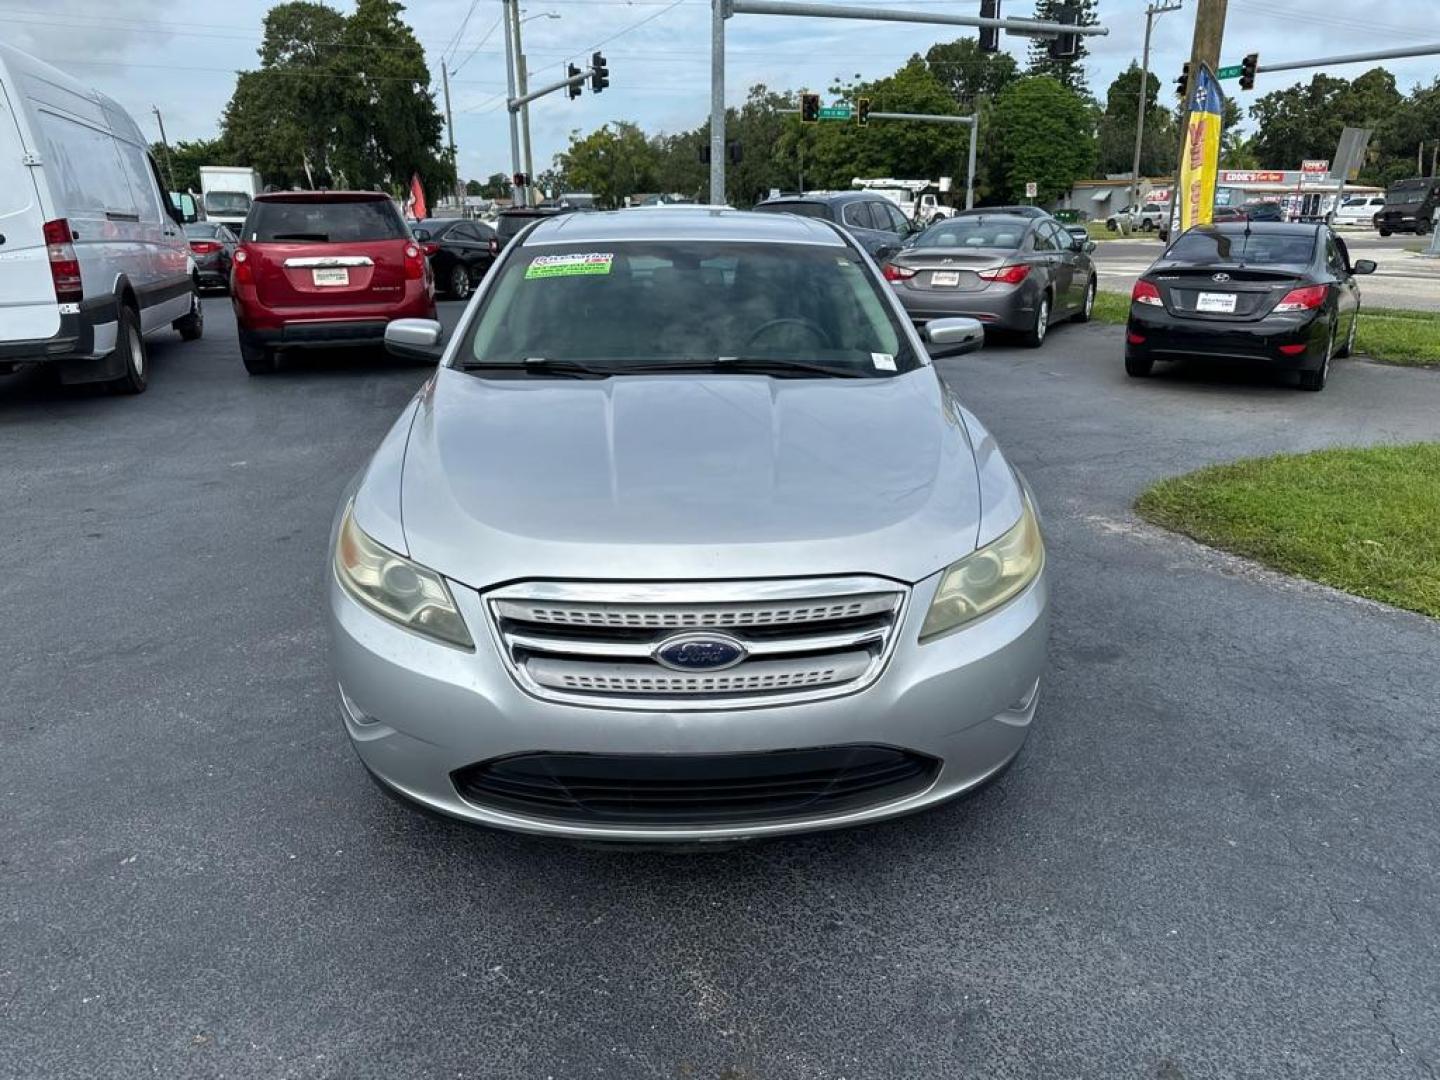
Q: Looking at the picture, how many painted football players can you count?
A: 0